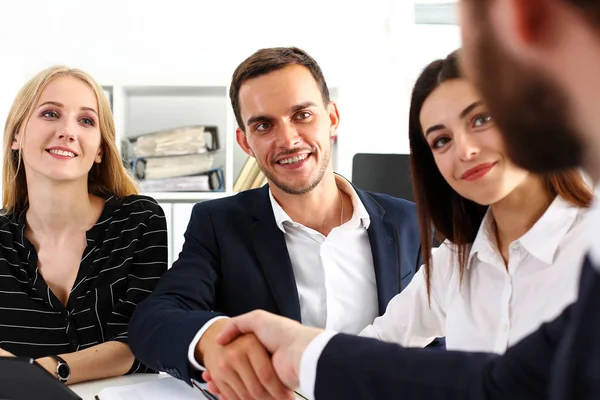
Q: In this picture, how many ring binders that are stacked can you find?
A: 3